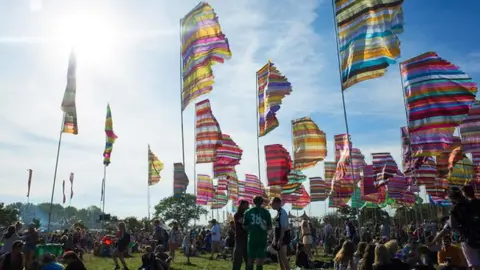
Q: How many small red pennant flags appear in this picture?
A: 3